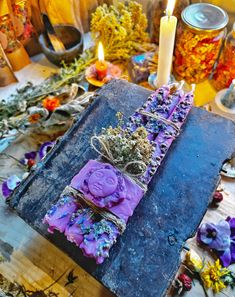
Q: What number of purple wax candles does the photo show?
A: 3